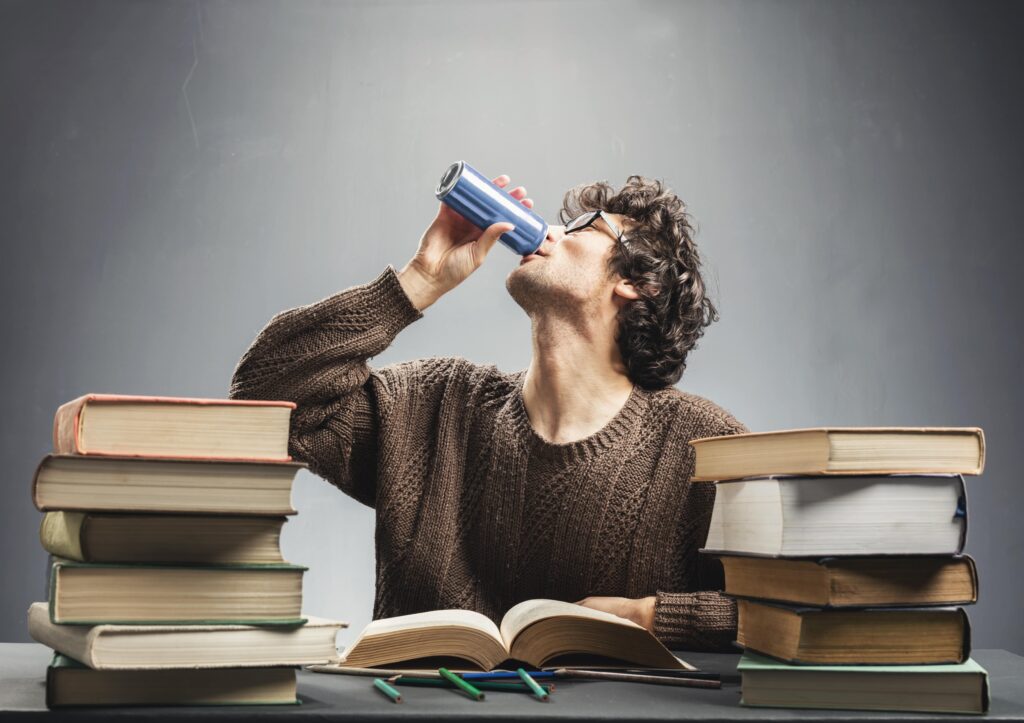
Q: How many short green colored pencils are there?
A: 3